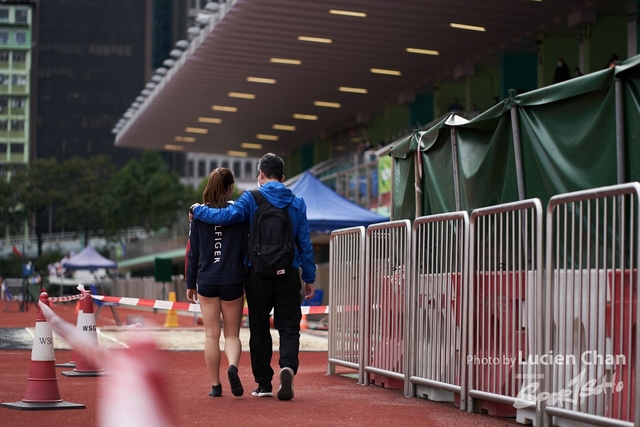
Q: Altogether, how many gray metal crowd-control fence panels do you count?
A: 5